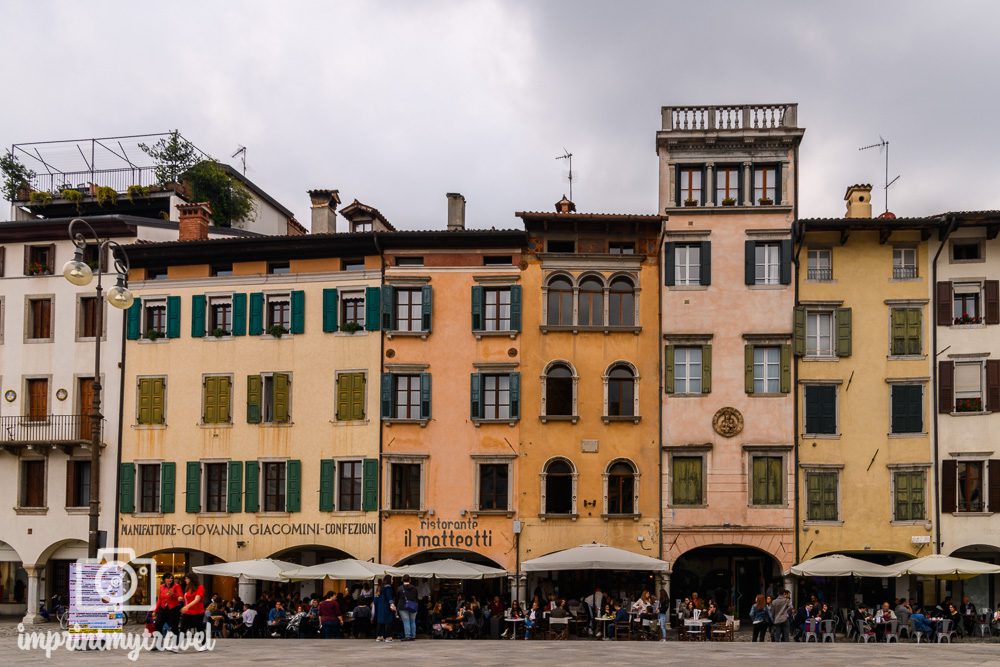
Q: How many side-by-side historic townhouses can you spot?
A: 7